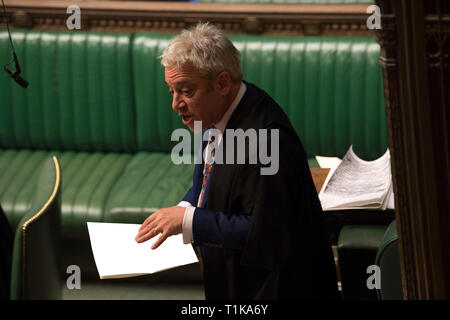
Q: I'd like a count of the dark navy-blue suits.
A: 1